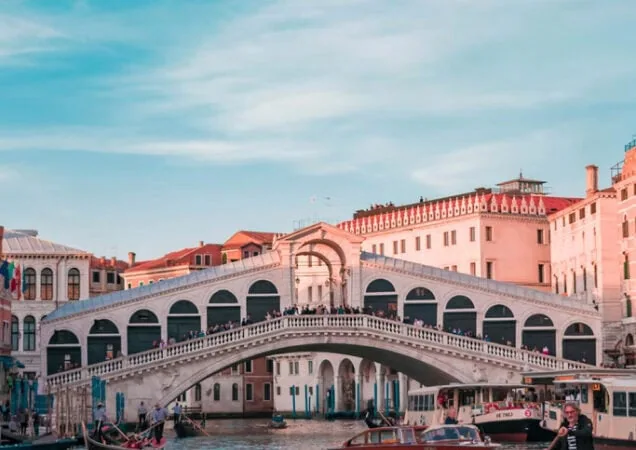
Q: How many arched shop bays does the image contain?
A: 12